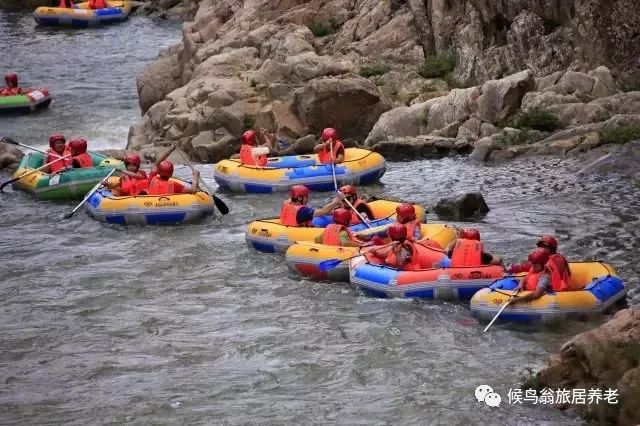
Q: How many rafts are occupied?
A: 9